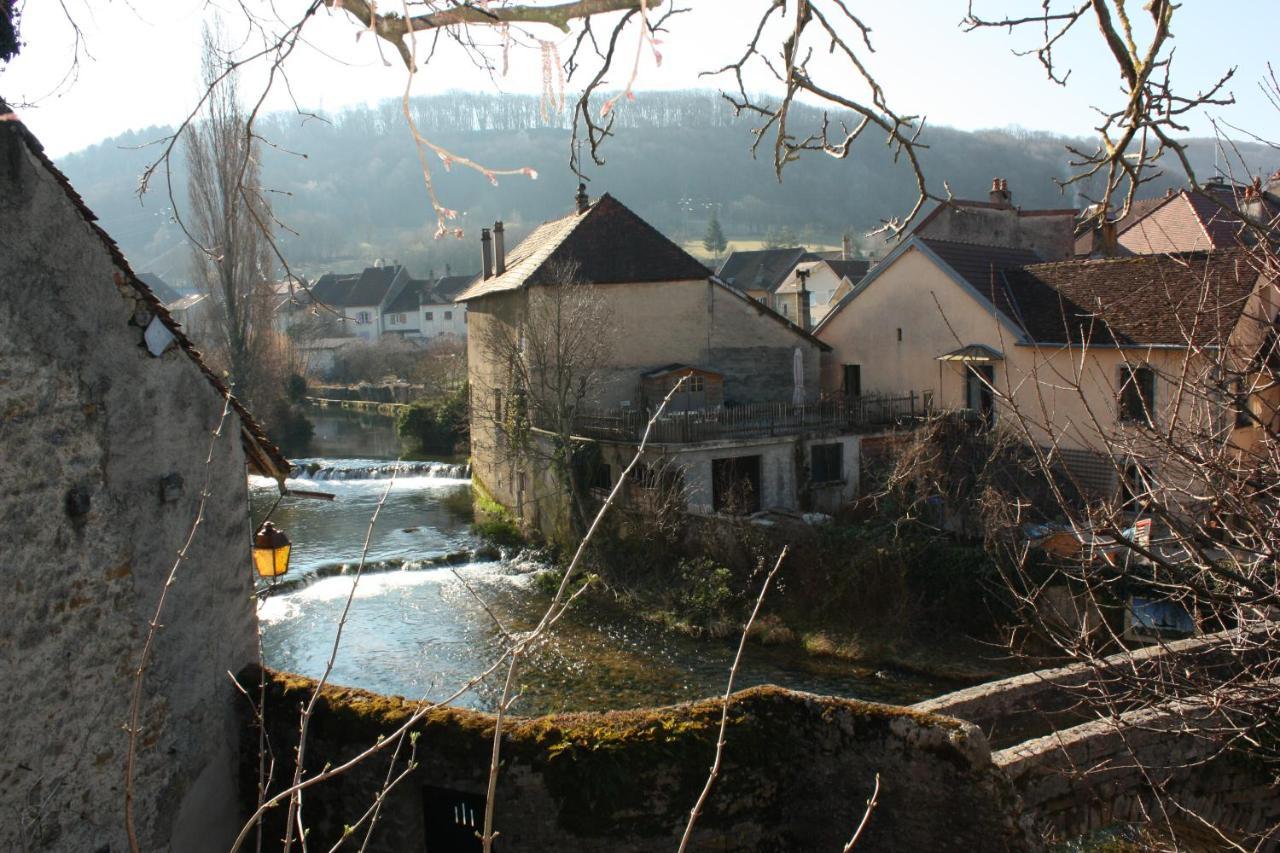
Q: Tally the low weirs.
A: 2